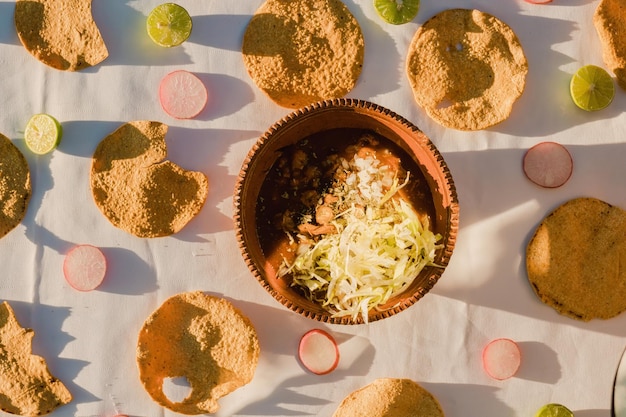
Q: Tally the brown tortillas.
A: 10